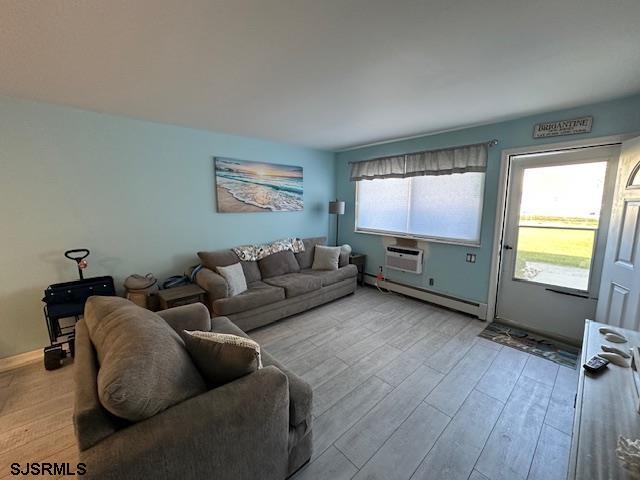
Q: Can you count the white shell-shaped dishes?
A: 2